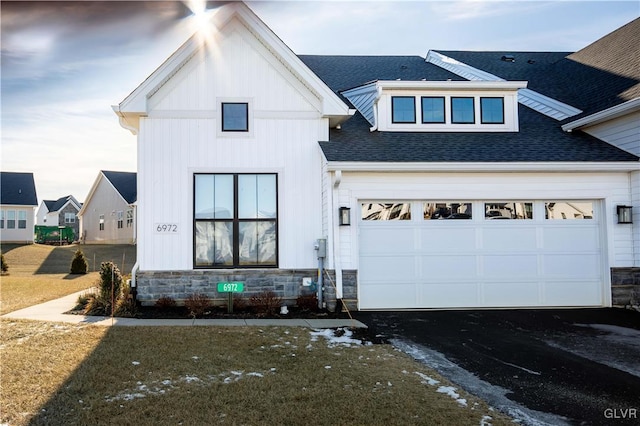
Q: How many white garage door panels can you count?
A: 12